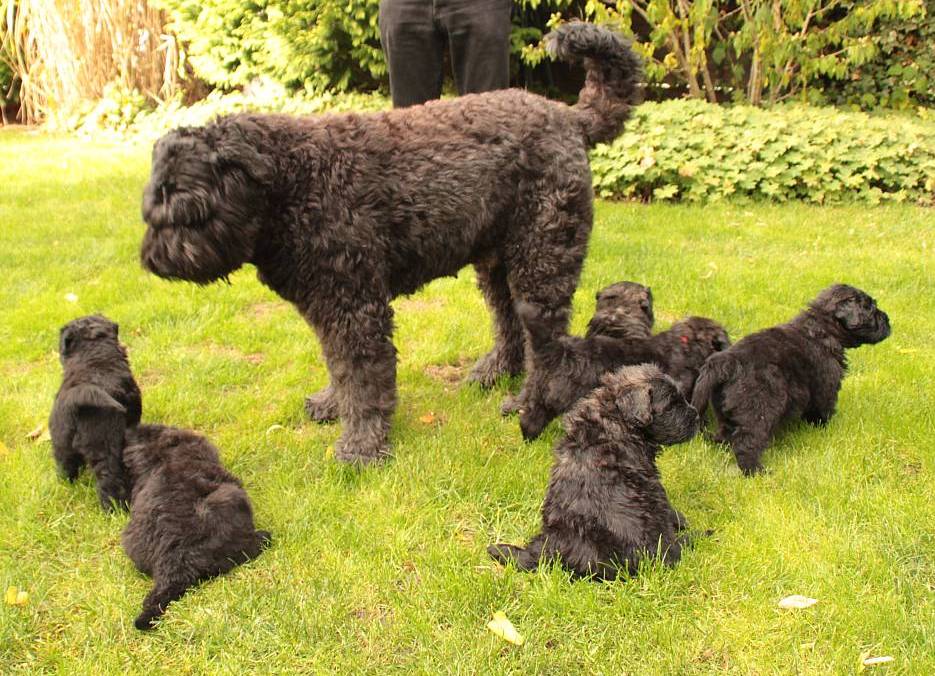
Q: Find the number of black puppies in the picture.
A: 6